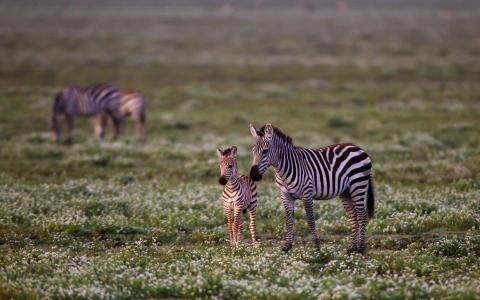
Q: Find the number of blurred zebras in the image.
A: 2